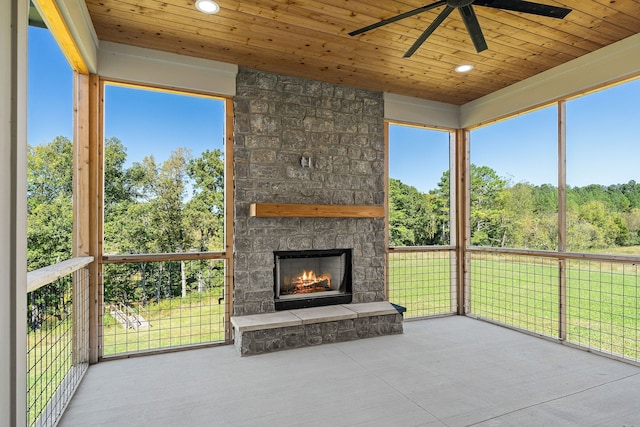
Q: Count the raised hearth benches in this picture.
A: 1